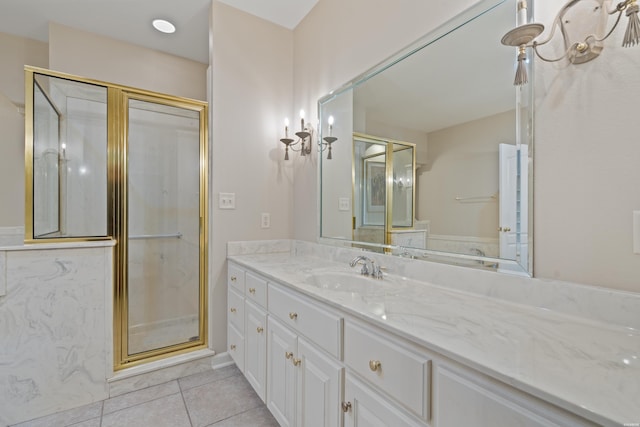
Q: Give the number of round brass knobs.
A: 10